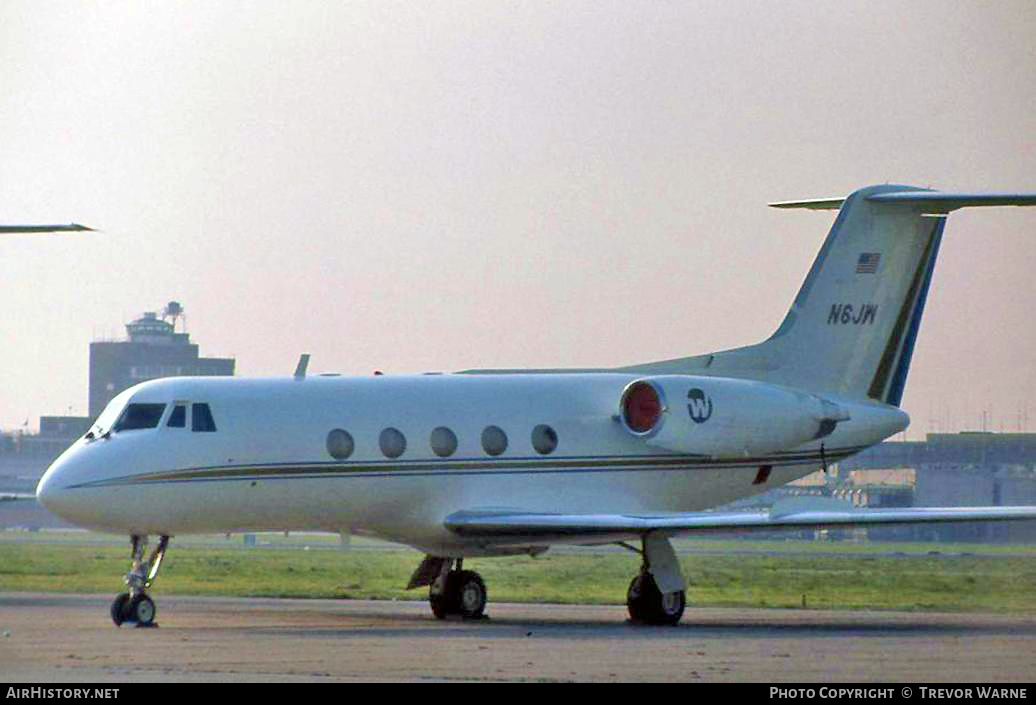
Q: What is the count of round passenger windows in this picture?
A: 5